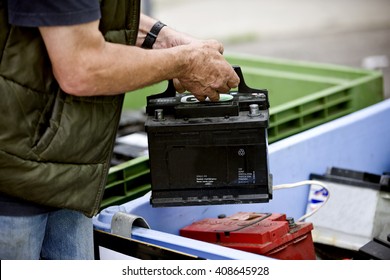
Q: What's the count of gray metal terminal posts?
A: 2